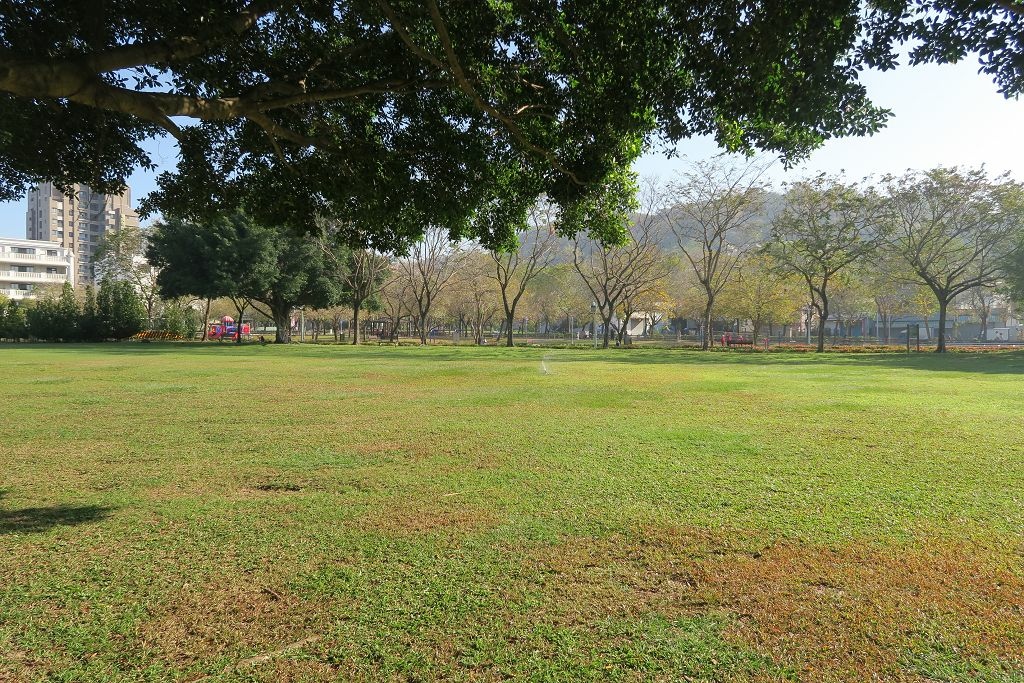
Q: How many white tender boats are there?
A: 0